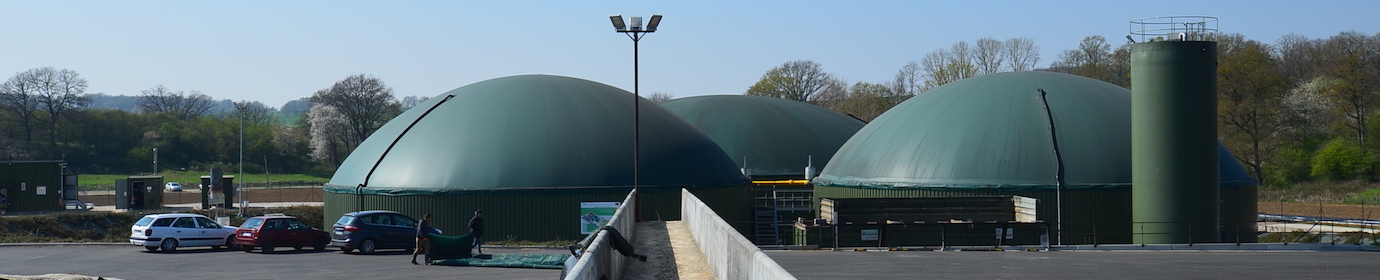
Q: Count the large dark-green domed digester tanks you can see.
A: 3